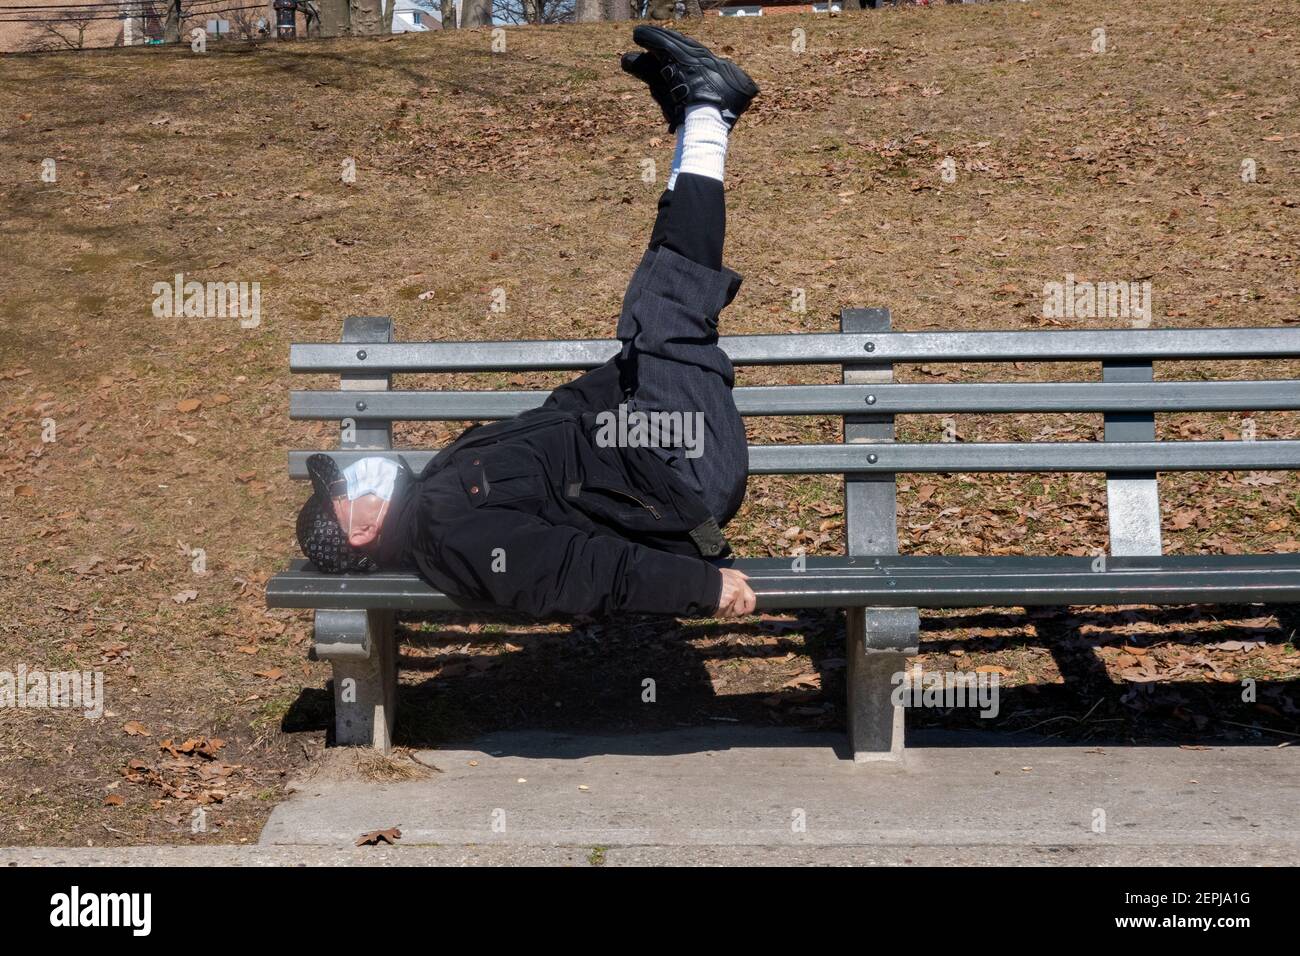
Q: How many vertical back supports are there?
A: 3